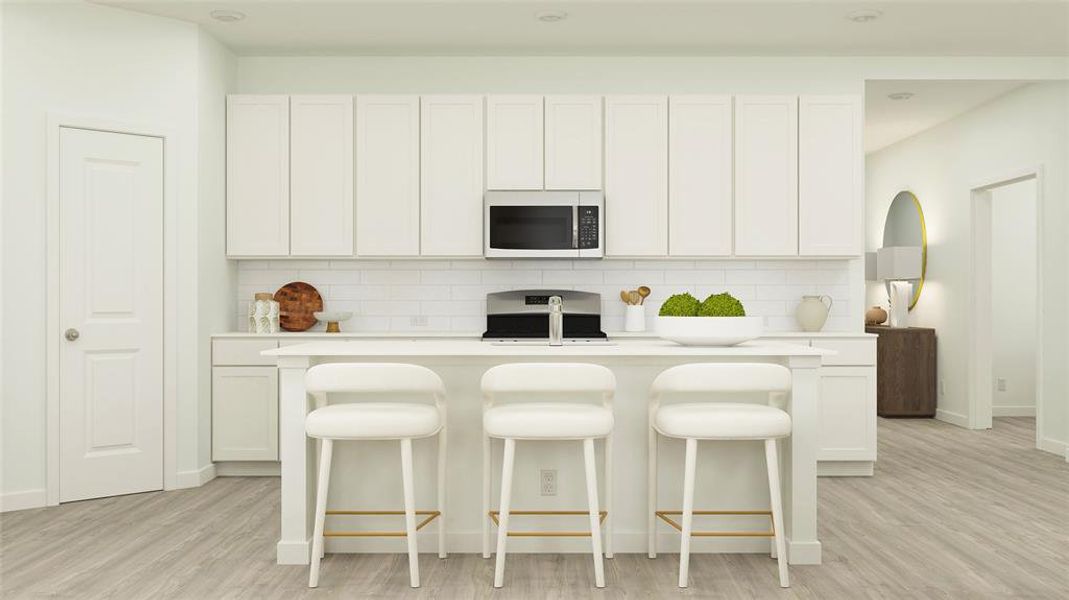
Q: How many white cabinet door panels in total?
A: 12